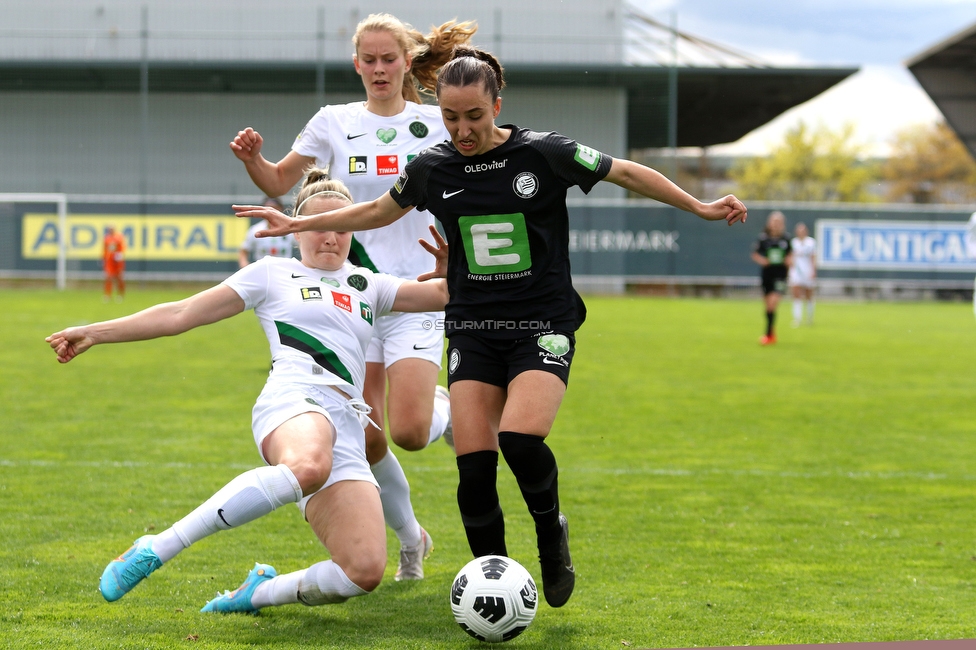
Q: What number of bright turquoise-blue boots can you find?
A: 2